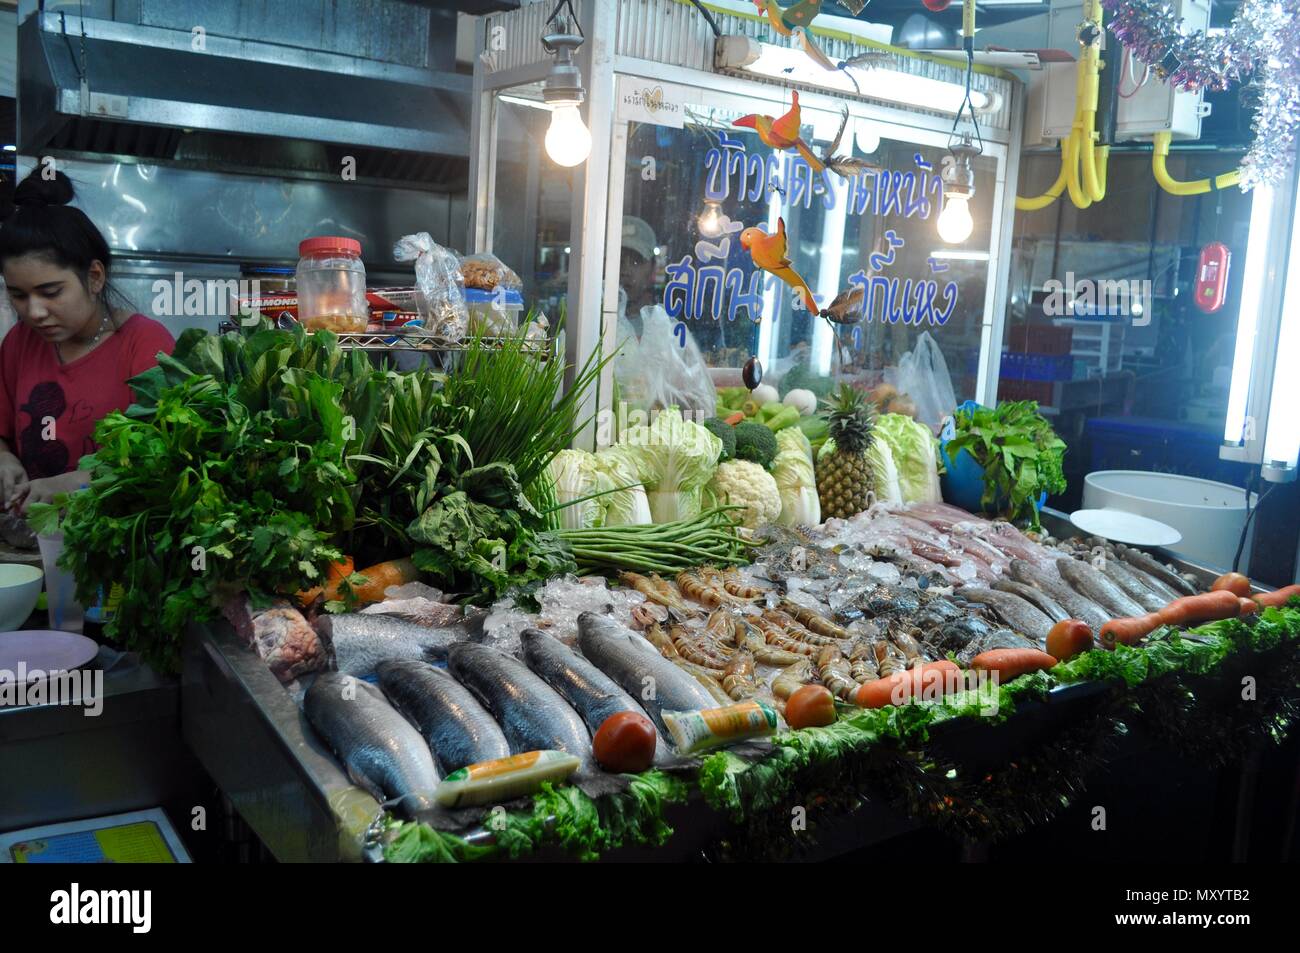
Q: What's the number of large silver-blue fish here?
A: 5